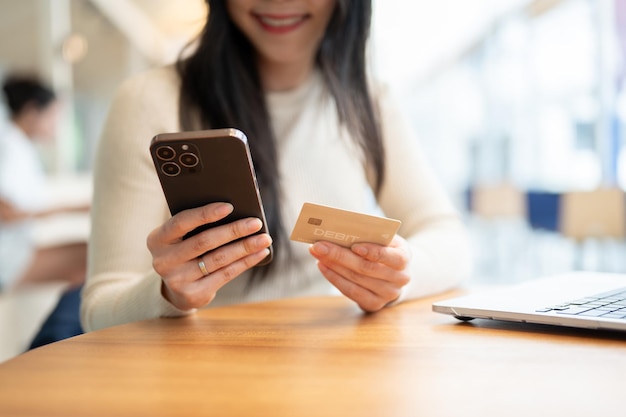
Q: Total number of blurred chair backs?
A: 3